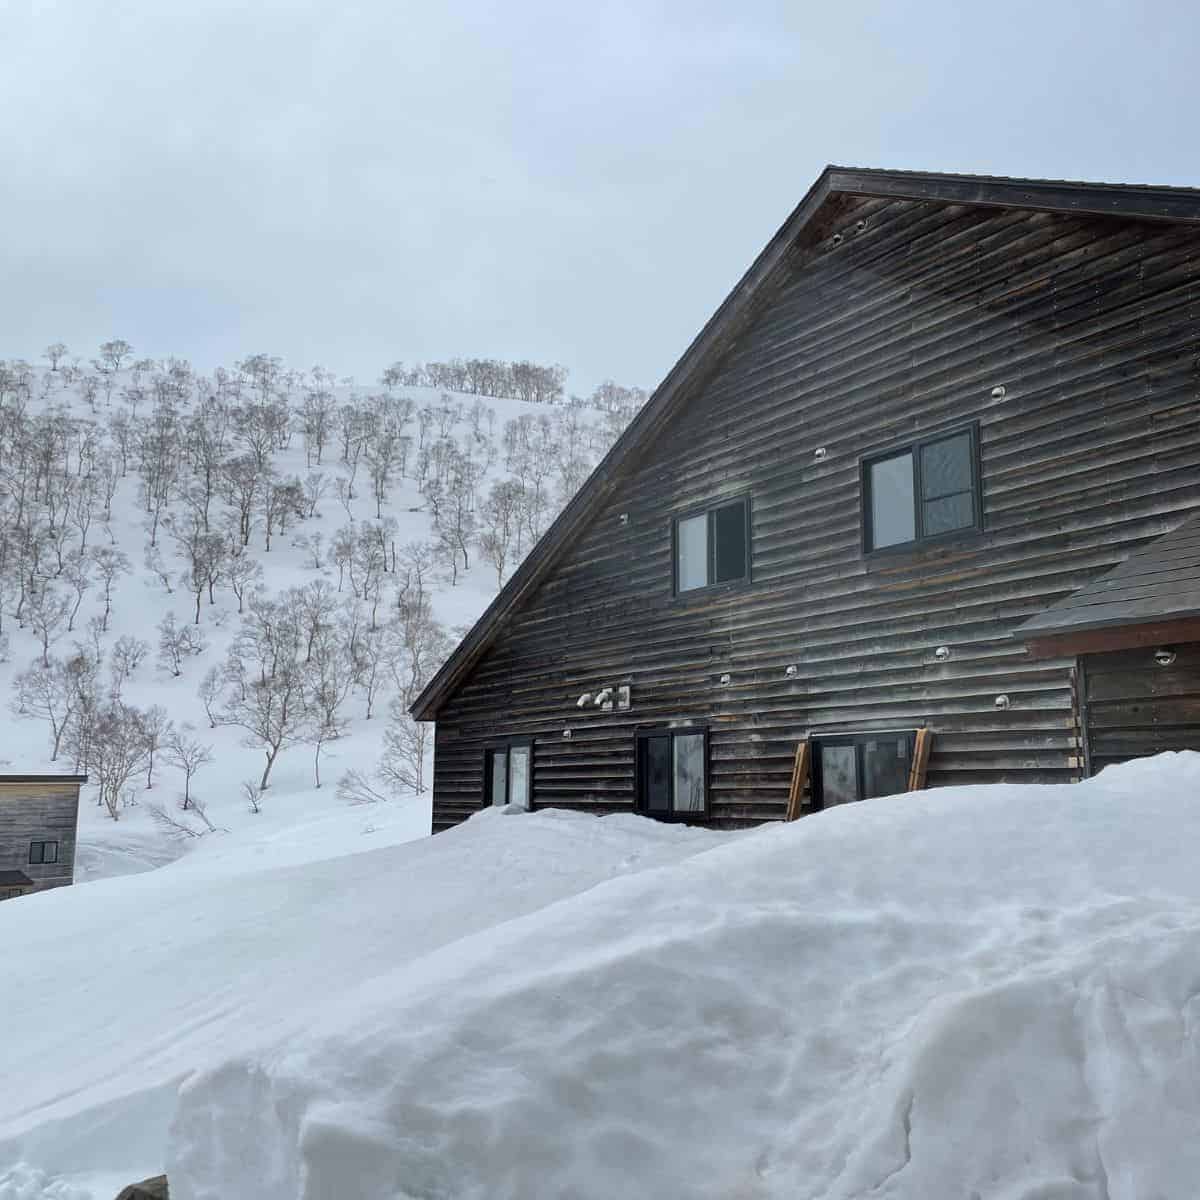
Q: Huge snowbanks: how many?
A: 2